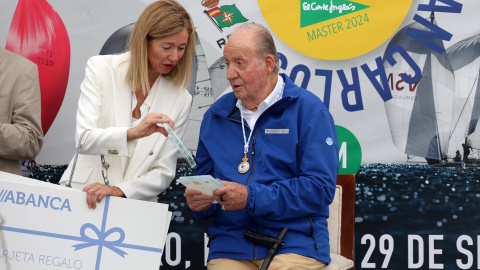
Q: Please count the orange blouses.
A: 0